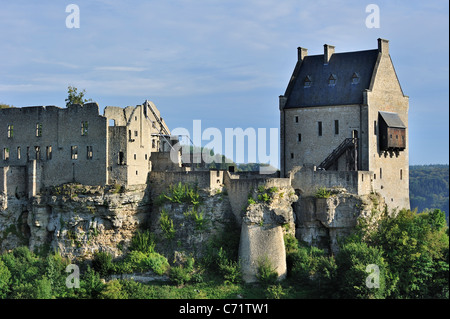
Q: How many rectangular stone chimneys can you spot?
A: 3